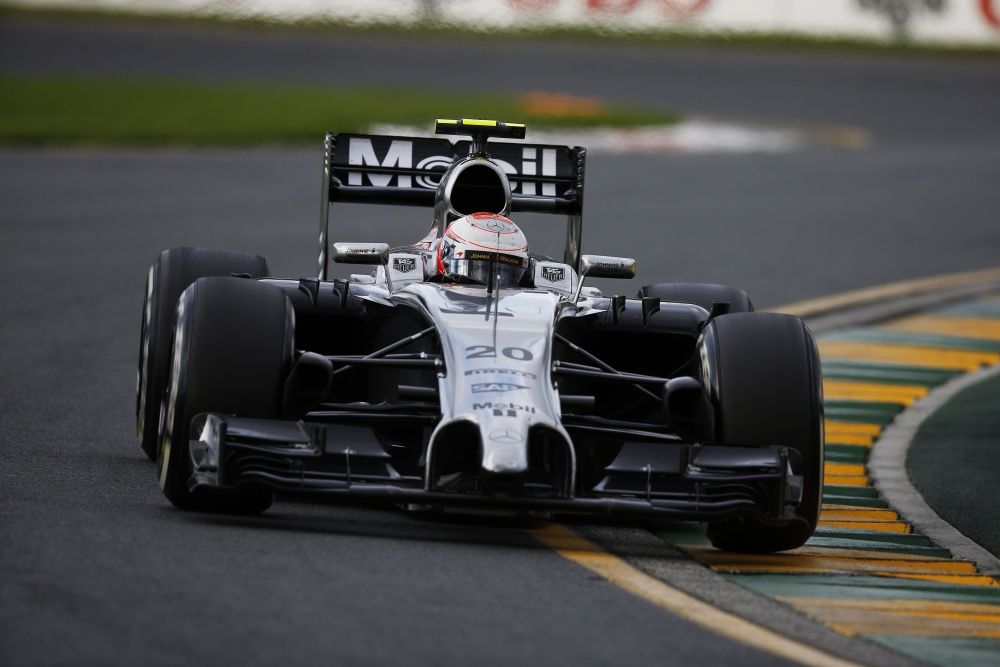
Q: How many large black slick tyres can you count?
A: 4